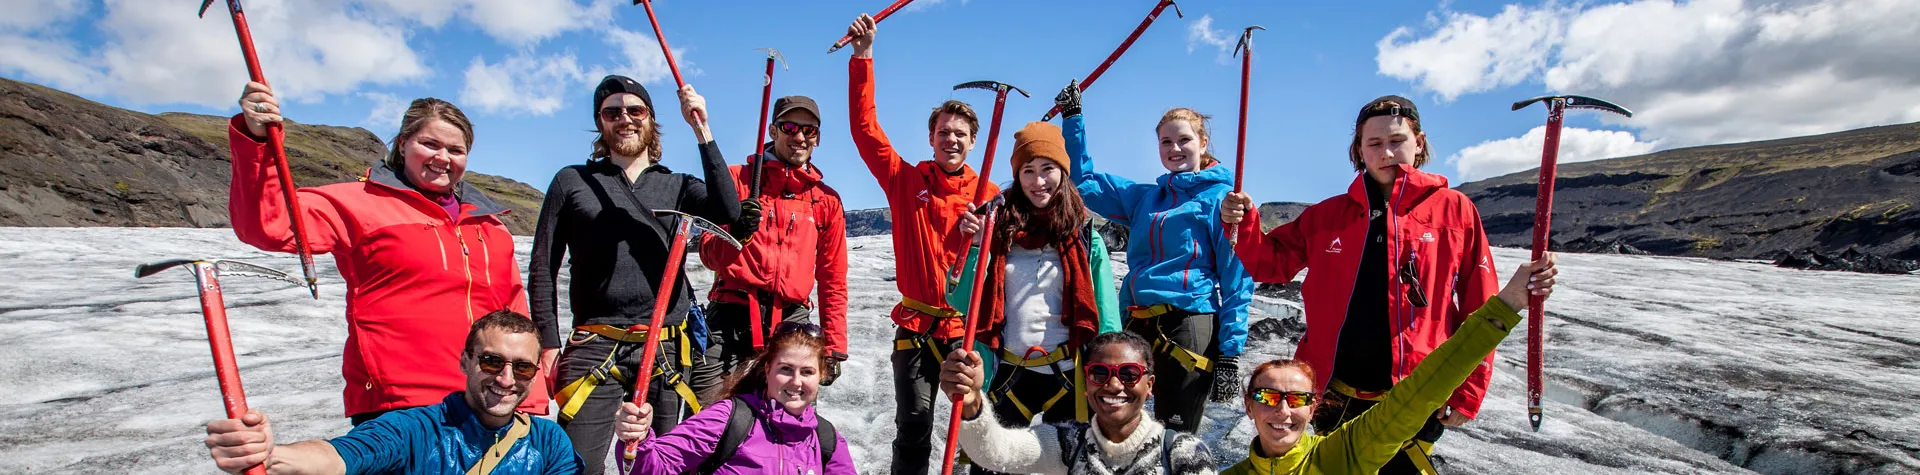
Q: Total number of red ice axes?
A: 11